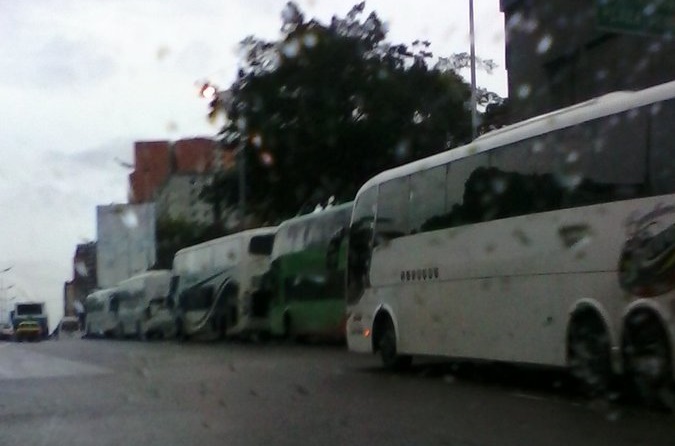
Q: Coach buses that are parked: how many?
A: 5